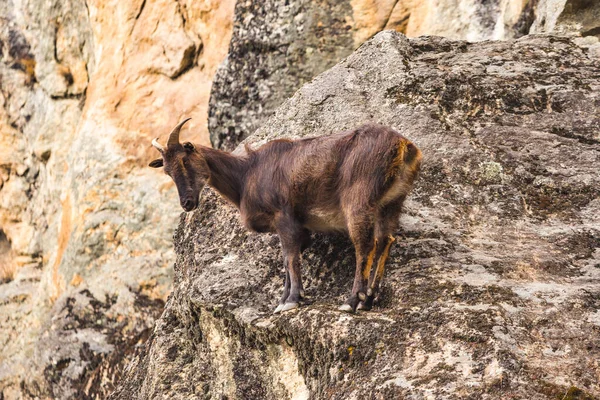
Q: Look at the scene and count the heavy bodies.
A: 1